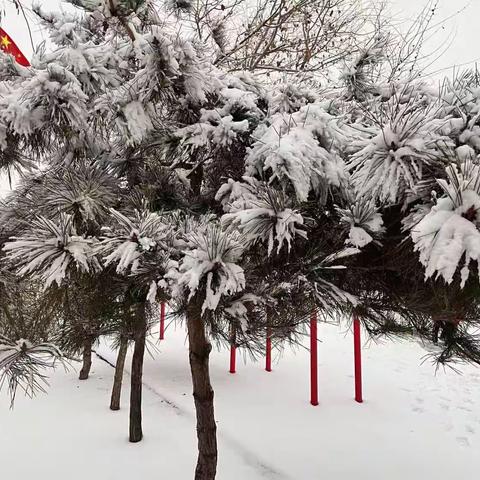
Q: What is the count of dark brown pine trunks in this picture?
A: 4